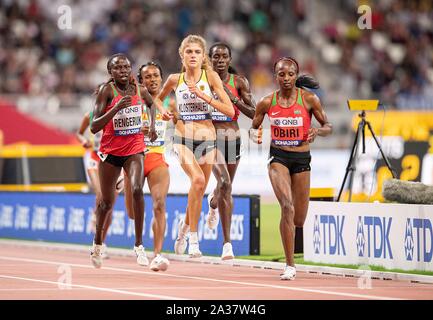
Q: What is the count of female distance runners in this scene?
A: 6